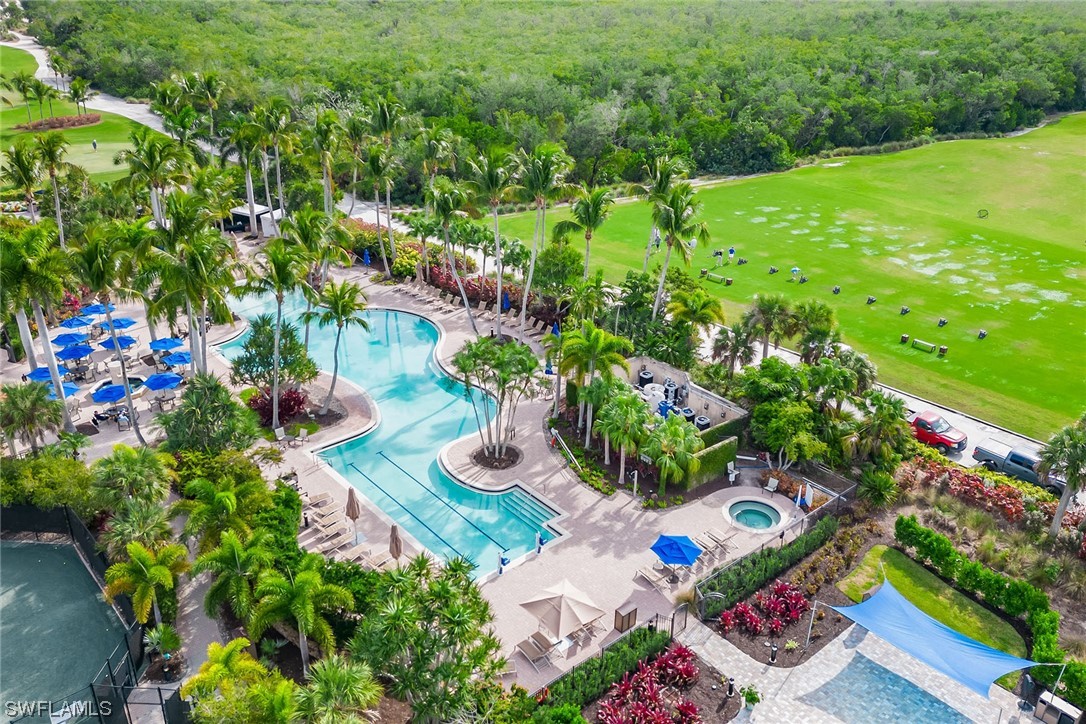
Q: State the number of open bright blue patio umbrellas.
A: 13